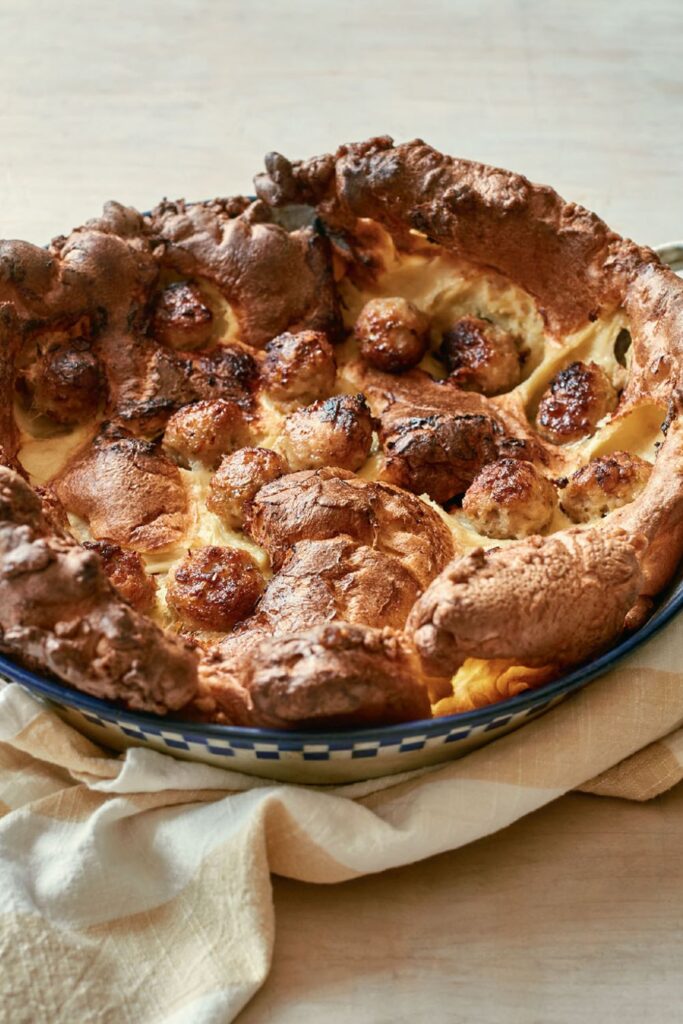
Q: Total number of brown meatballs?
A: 13